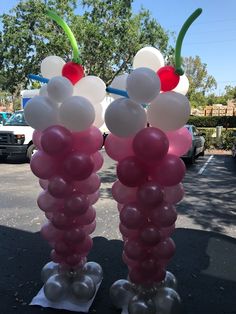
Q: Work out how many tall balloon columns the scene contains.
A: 2